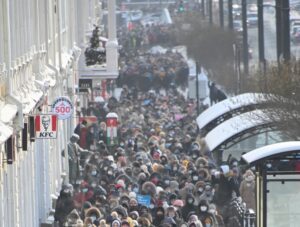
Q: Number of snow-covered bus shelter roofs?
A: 3